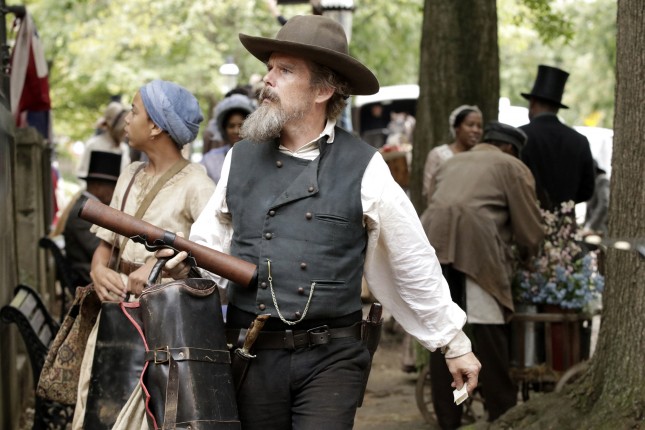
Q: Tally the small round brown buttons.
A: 10